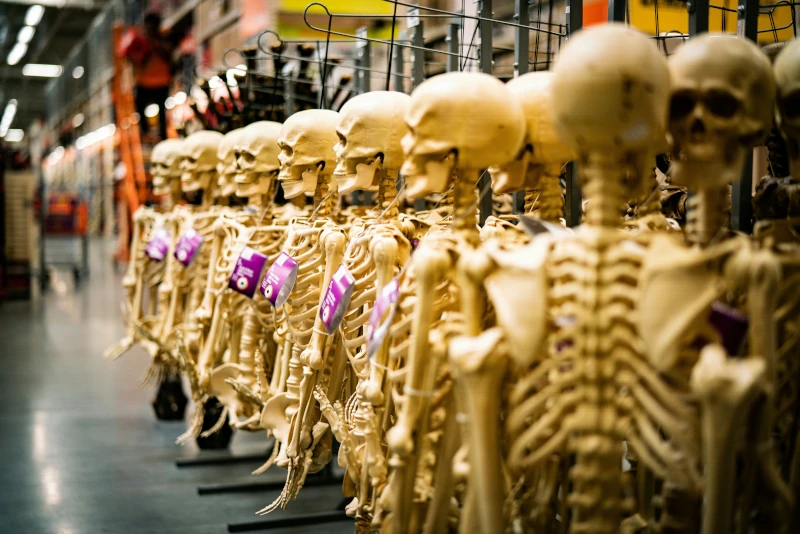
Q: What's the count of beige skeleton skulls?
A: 11